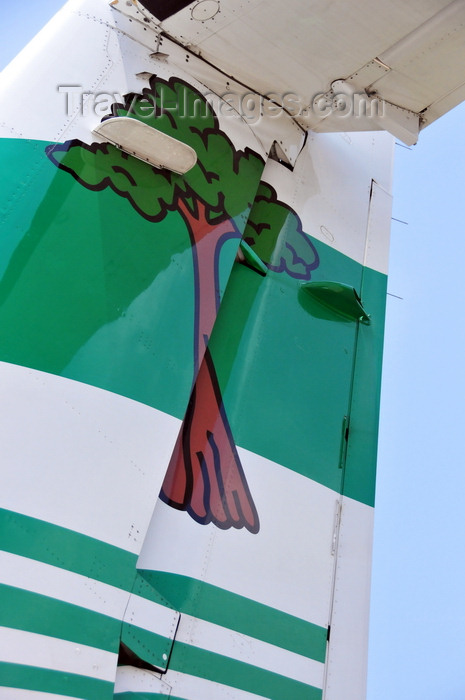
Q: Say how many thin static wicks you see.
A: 3